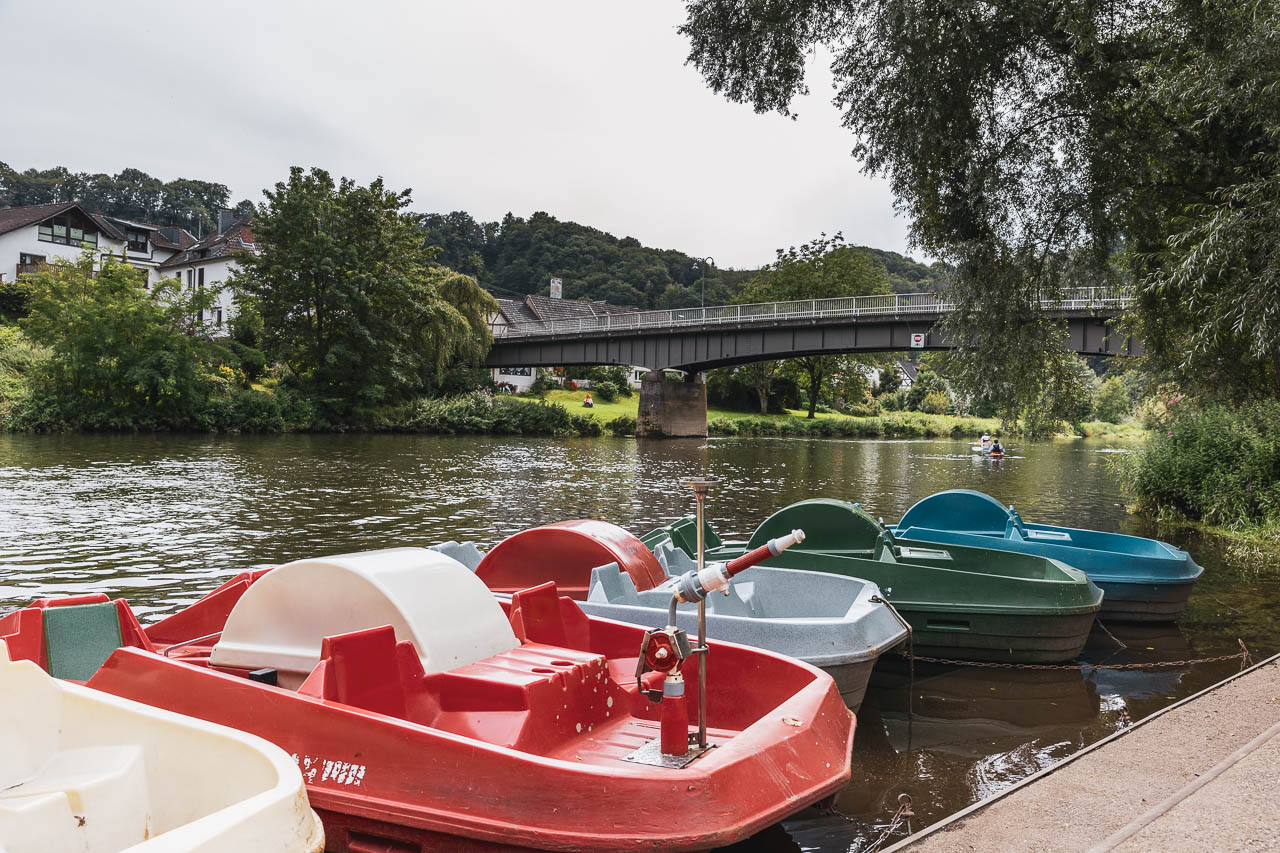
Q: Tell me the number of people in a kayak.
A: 2